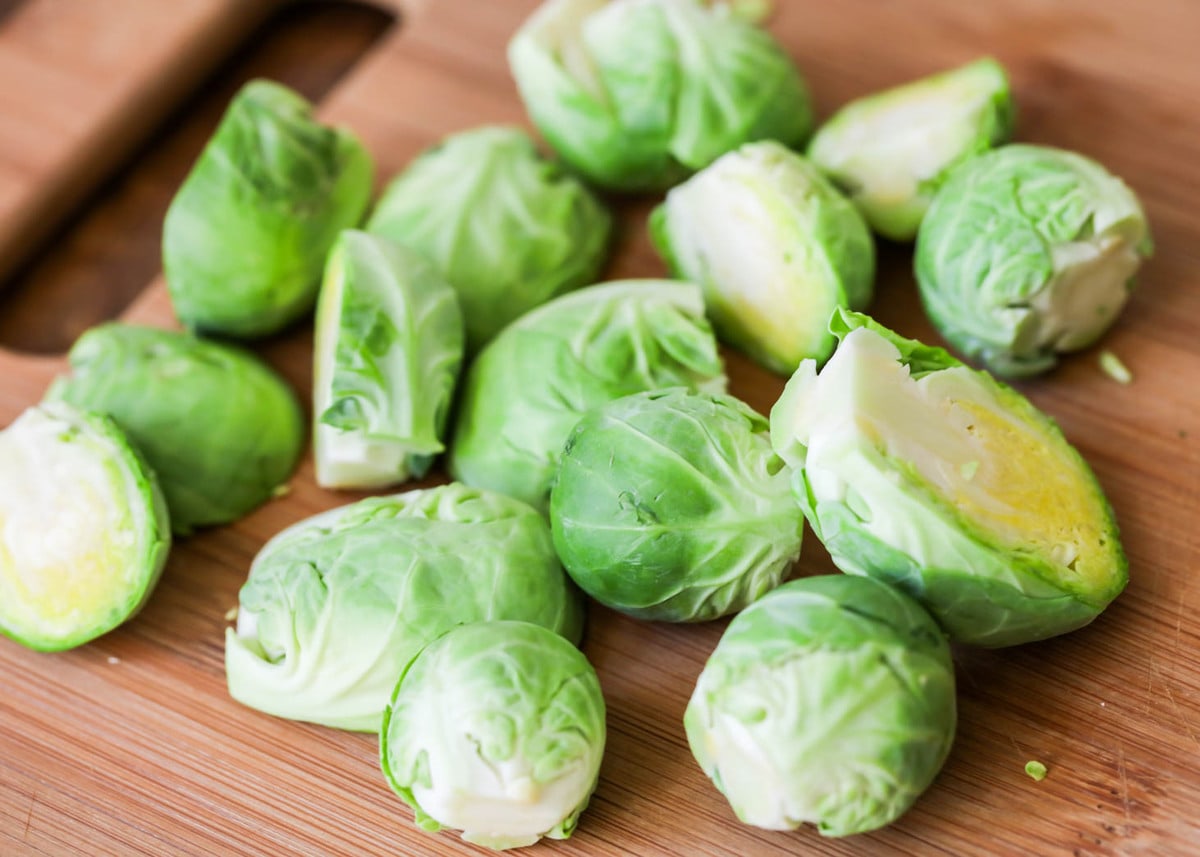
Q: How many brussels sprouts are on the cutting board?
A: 15